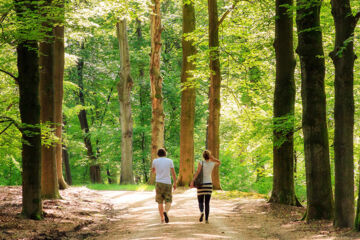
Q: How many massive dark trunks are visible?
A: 4